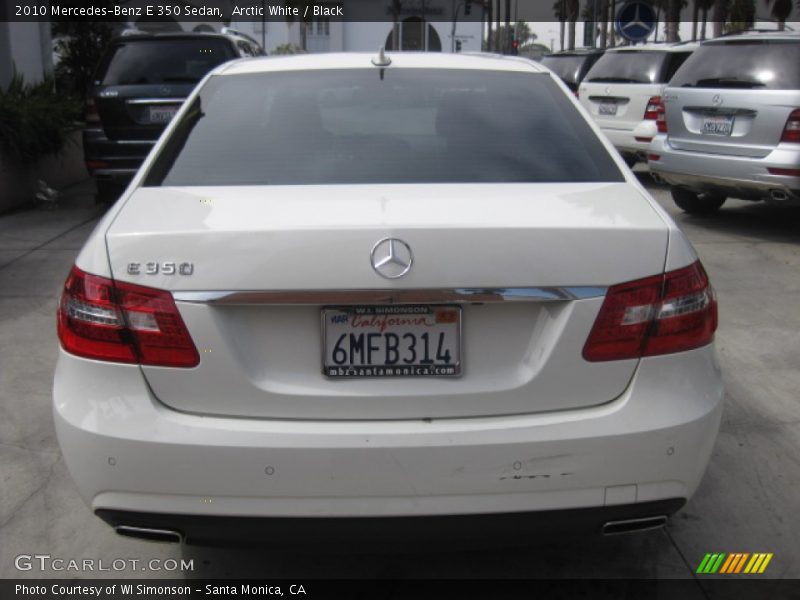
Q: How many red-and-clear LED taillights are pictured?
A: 2